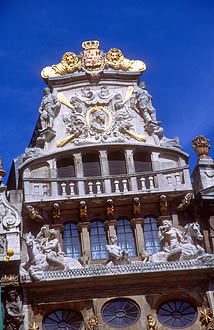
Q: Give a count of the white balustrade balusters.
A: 12